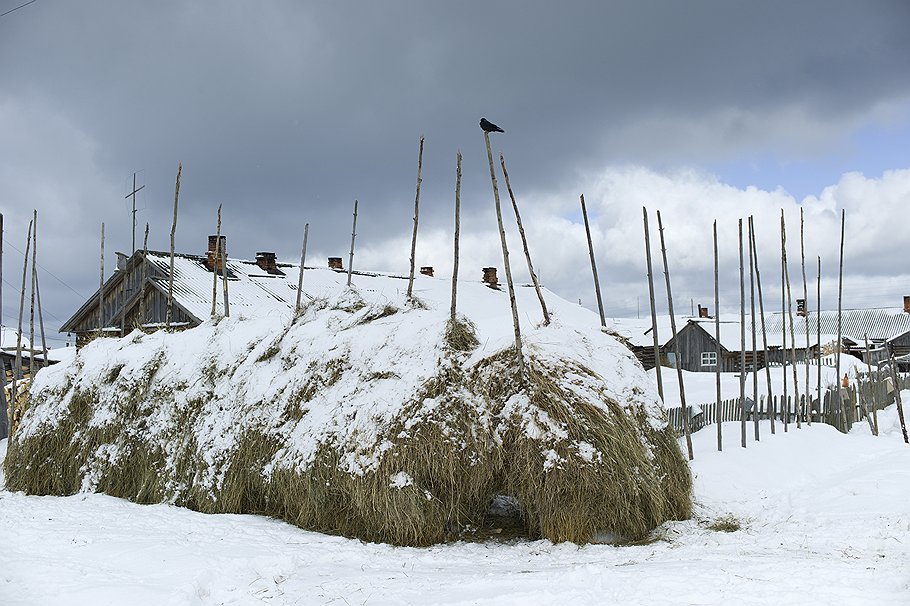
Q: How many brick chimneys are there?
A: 8